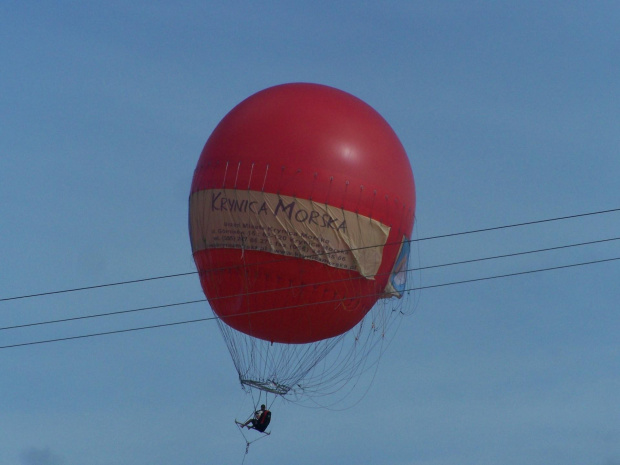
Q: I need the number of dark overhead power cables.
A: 3